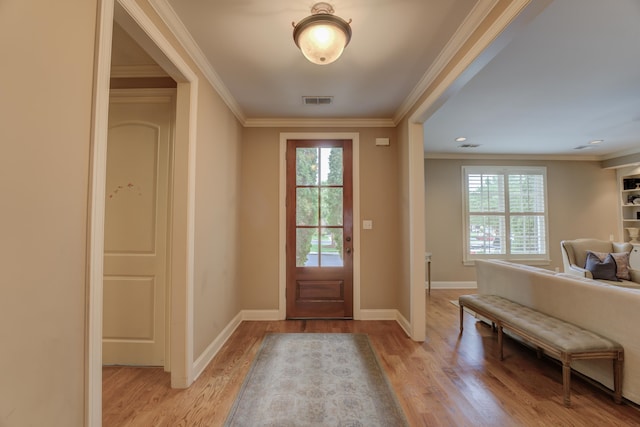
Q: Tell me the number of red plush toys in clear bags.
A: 0